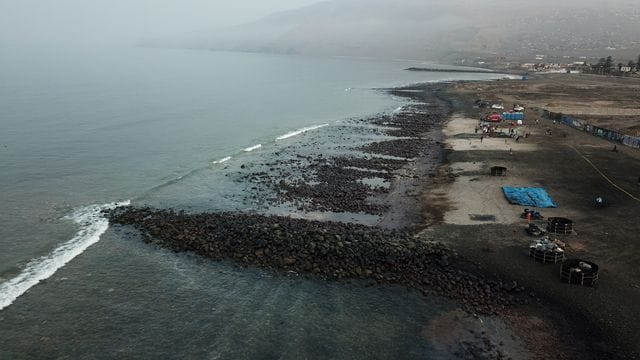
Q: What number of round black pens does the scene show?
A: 4